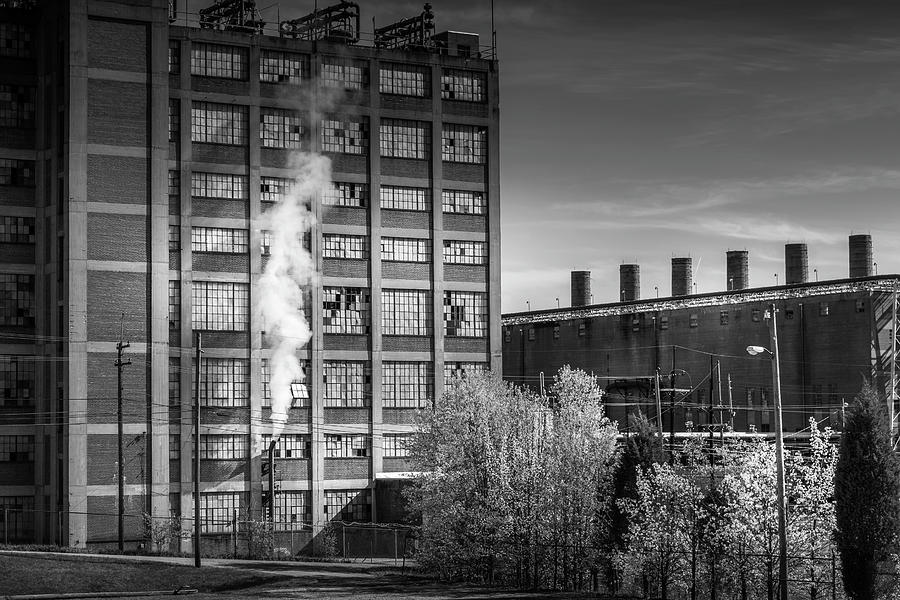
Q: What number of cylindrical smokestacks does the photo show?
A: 6